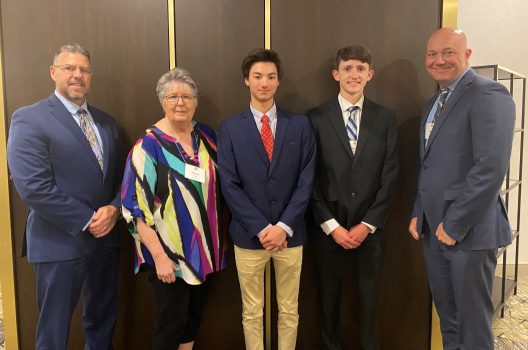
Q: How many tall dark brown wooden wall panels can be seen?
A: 3